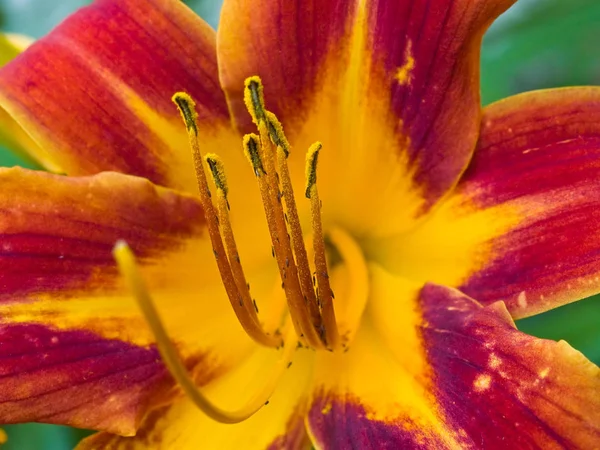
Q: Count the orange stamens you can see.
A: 6